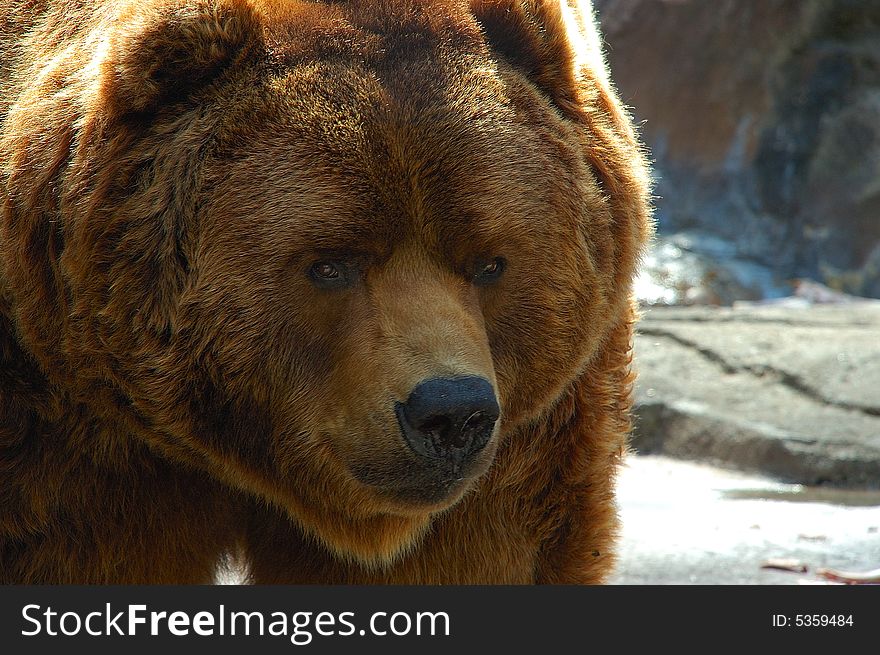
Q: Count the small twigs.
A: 2